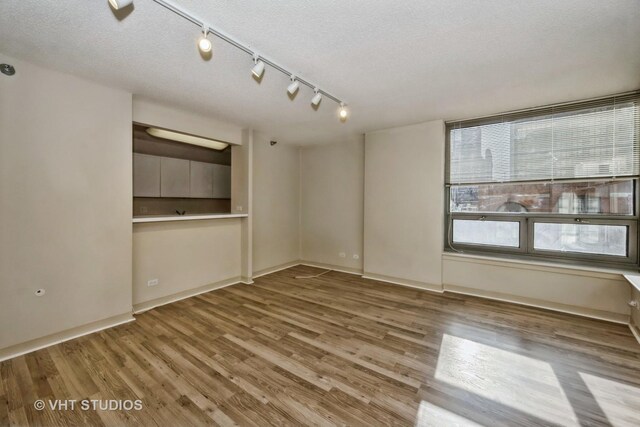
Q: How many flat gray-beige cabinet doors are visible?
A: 4